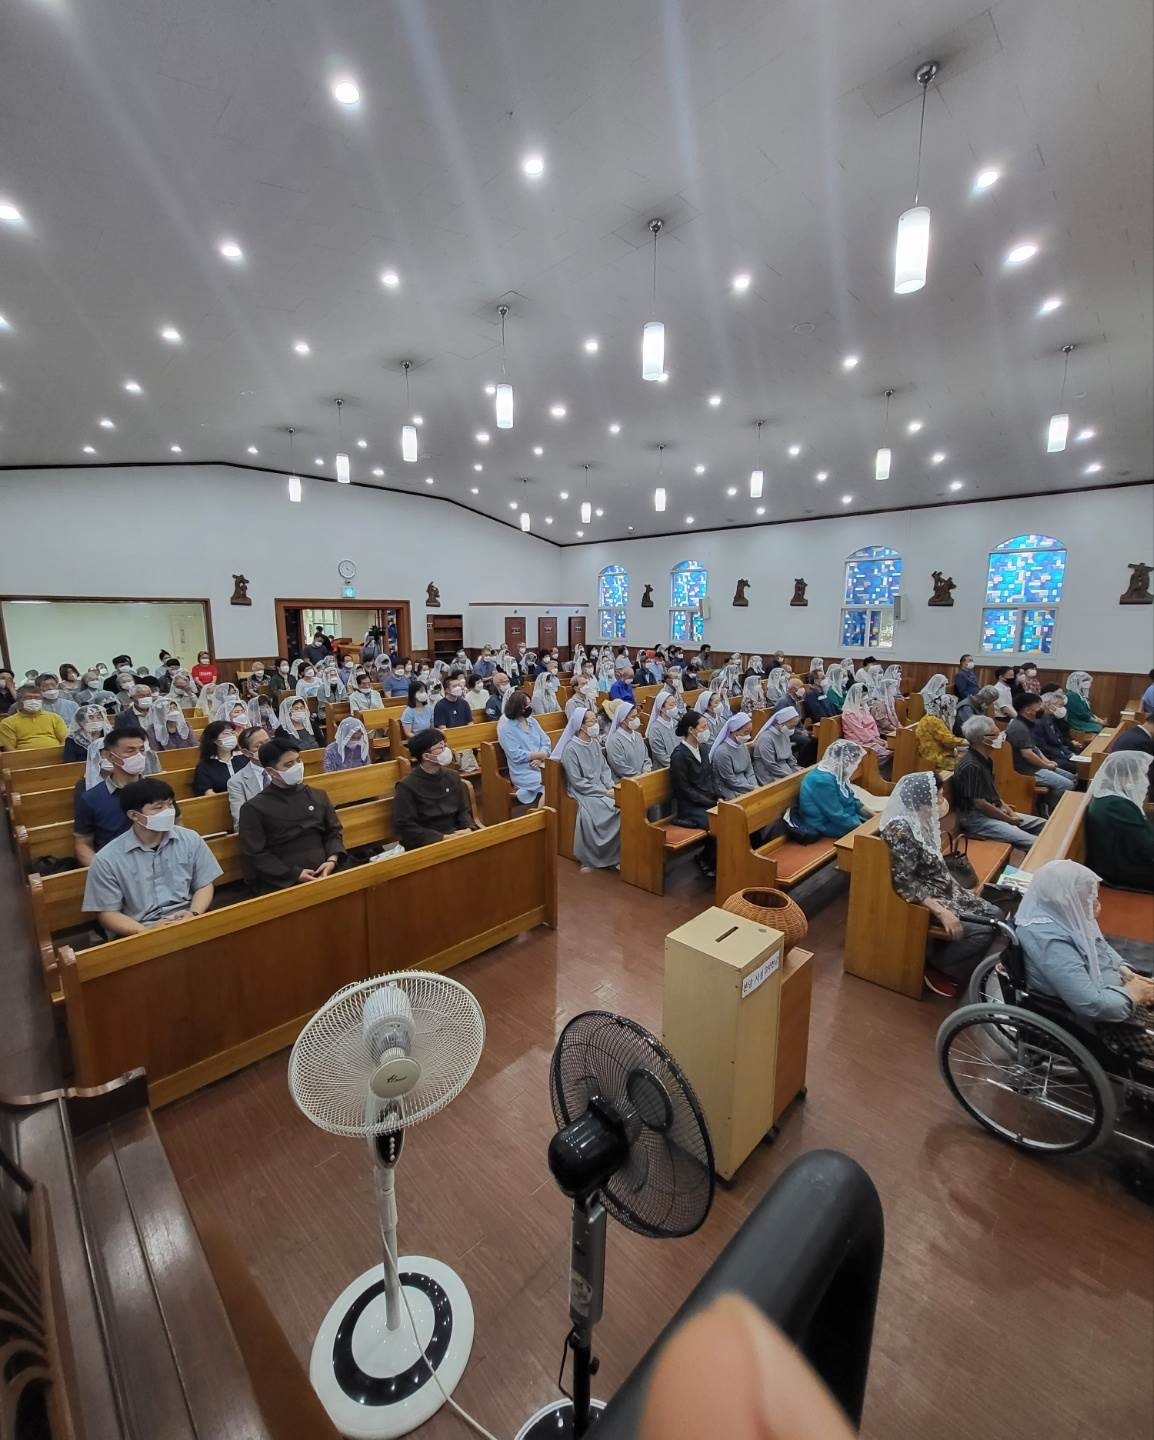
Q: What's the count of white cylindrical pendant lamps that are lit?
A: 12